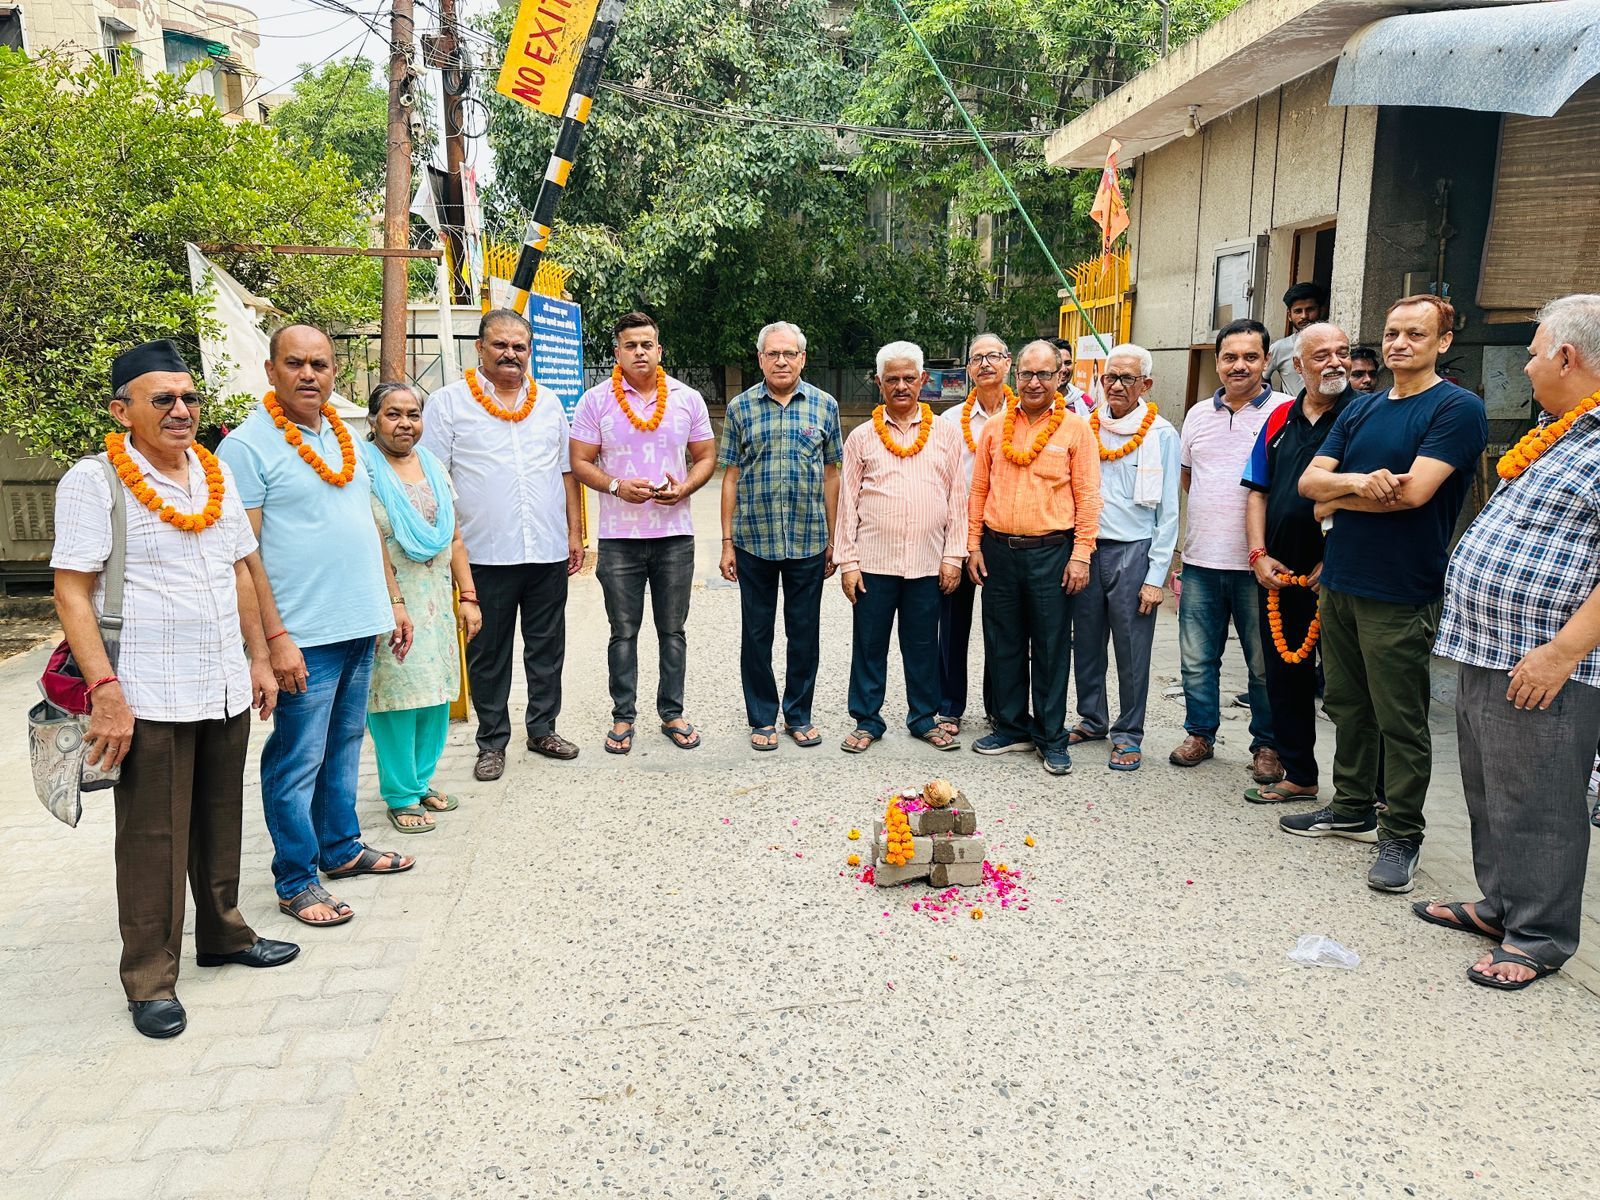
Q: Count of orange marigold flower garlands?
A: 11